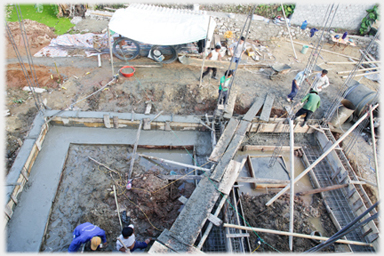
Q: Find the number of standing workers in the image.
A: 6